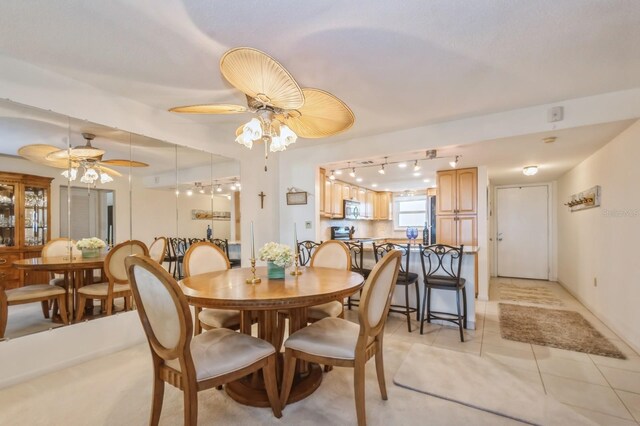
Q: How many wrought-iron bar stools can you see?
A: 4